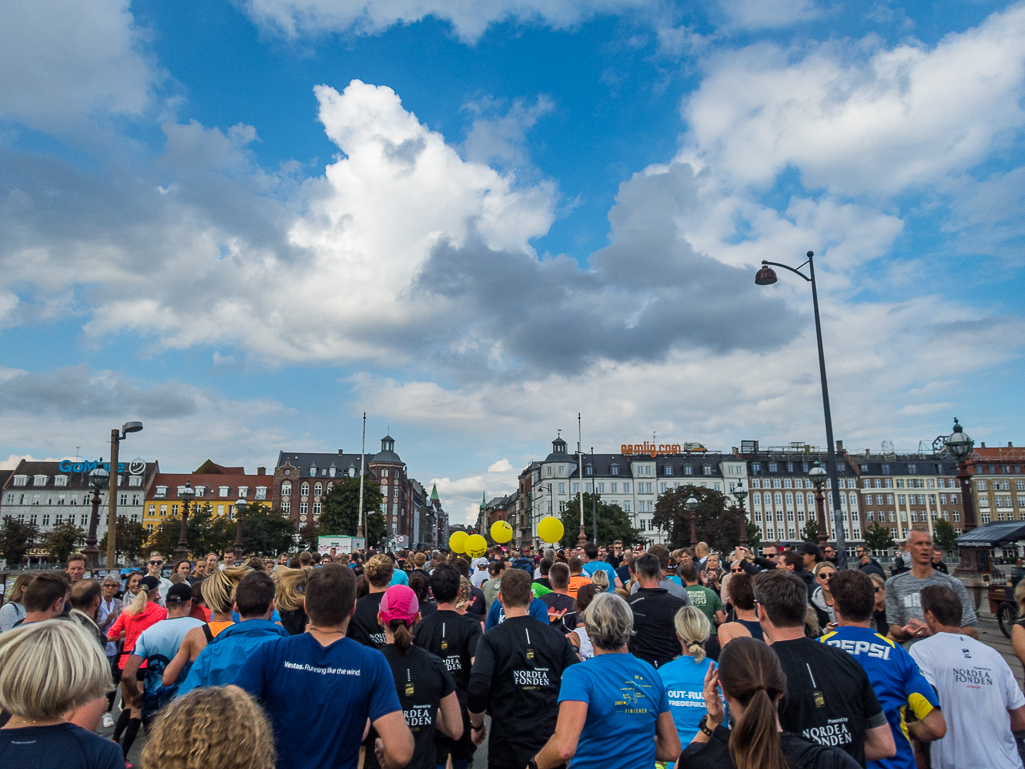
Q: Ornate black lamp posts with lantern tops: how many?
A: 7